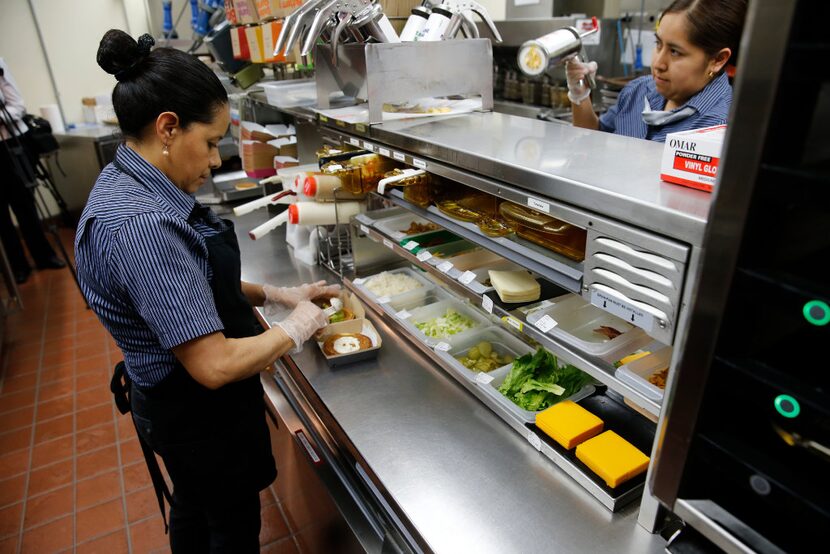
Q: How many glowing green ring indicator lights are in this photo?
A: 2